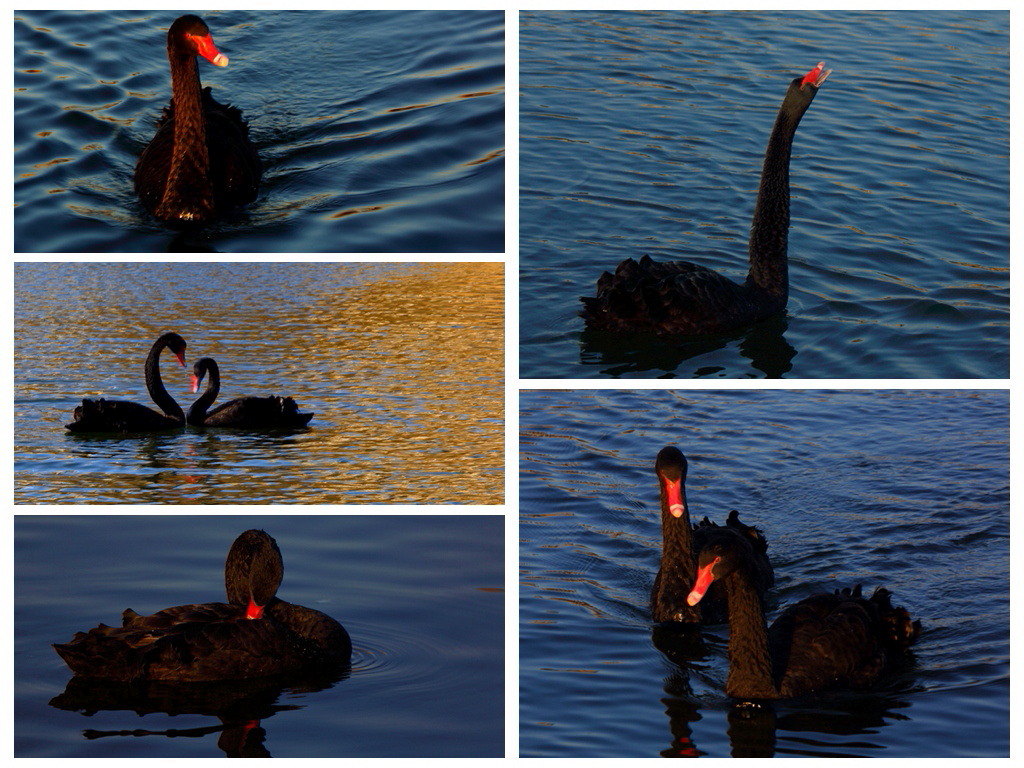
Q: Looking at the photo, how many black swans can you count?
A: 7